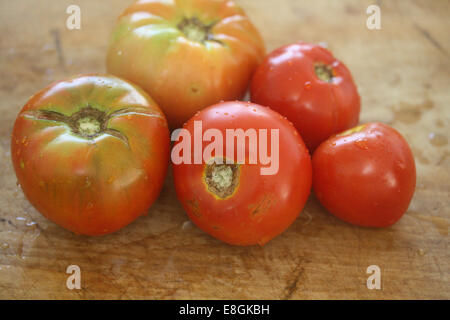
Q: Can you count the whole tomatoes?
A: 5